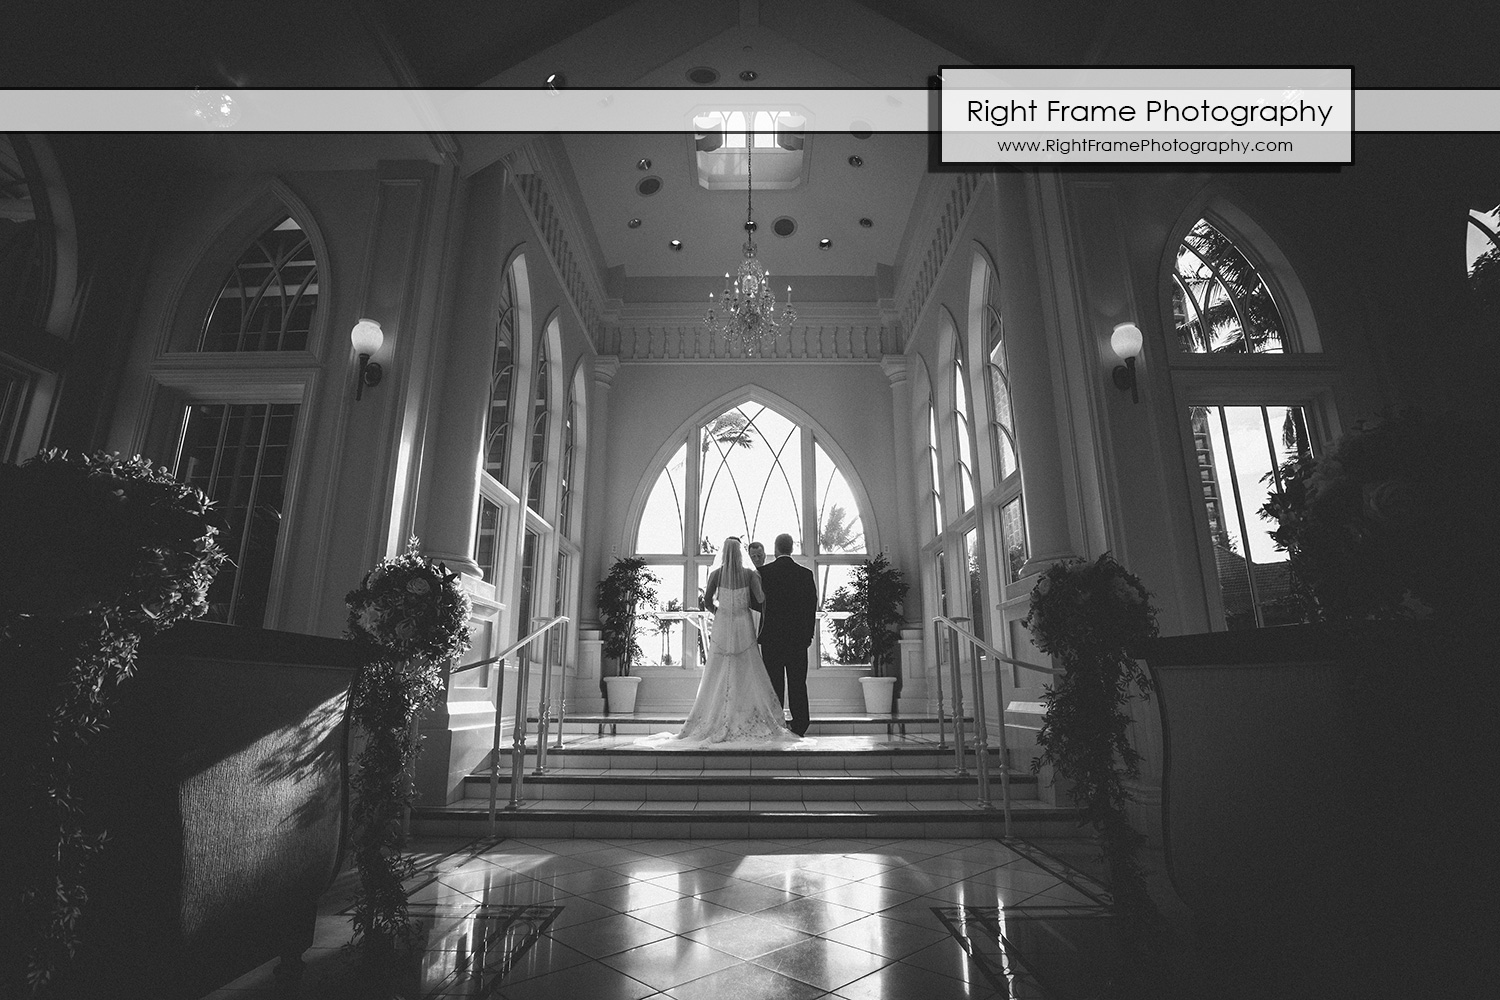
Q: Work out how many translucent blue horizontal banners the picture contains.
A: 0